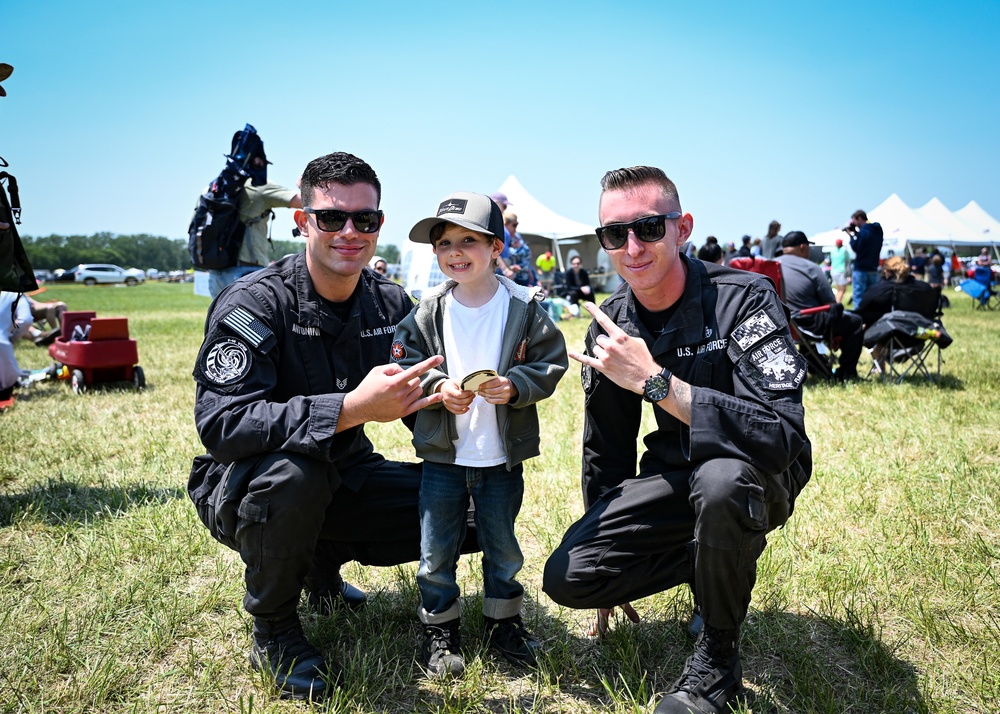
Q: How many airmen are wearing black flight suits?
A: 2